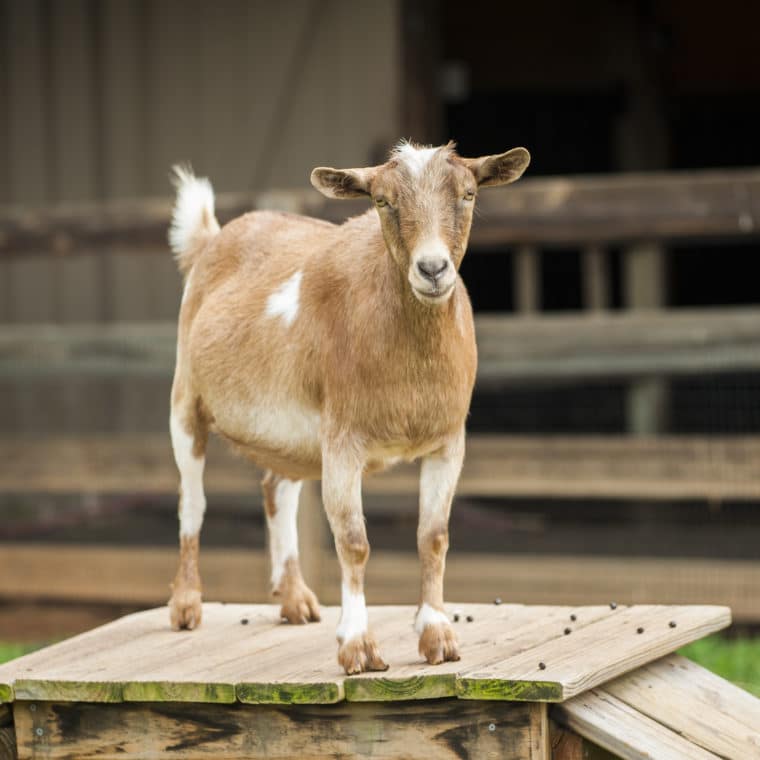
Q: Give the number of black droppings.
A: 10